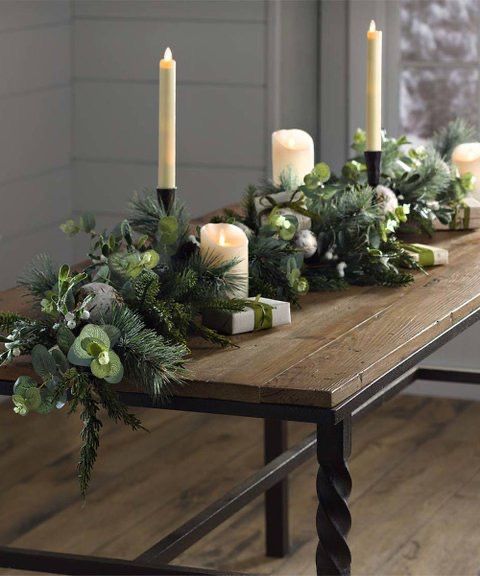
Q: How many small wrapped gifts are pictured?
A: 4